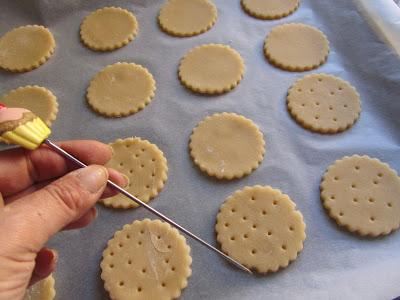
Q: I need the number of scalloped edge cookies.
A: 15